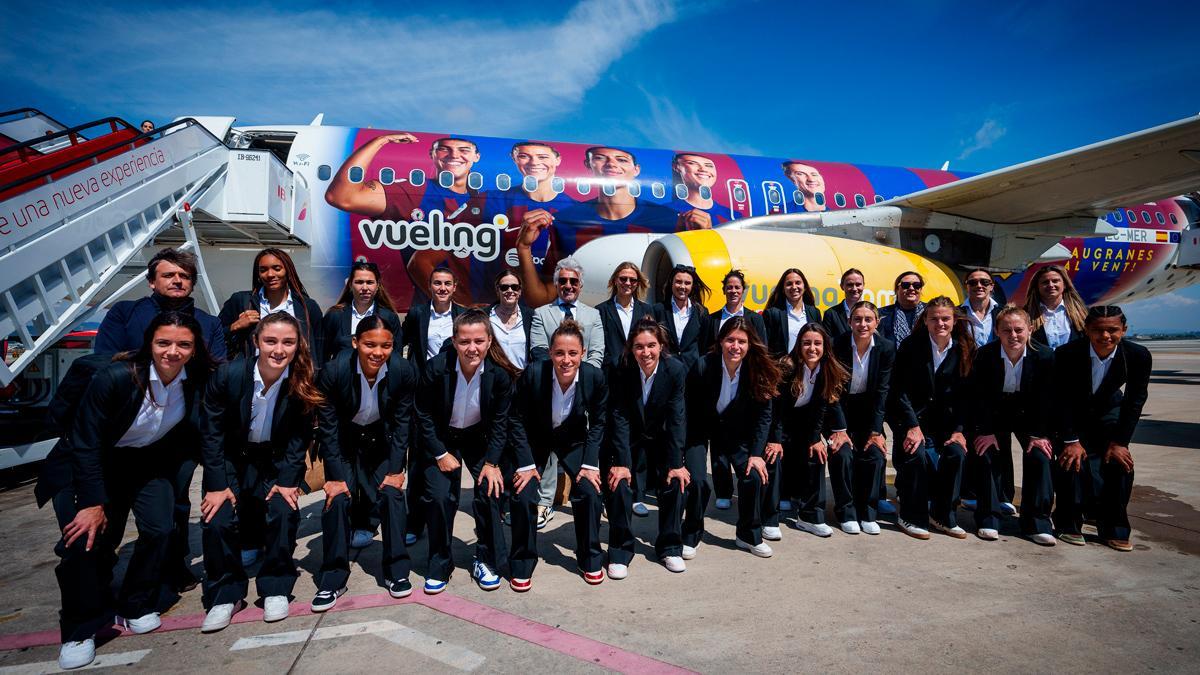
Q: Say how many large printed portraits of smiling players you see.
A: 5